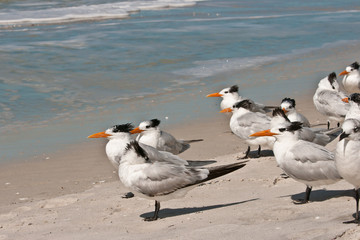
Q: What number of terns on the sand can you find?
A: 12